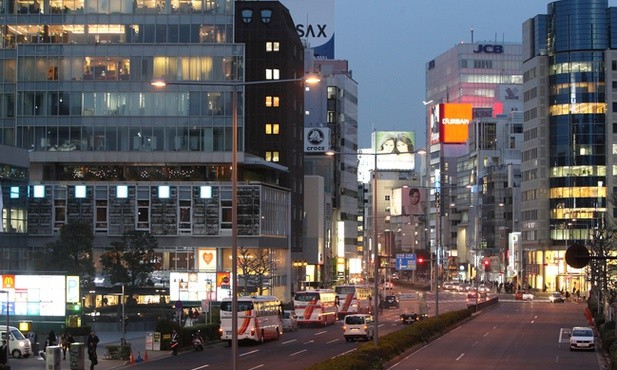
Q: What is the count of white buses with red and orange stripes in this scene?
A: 3